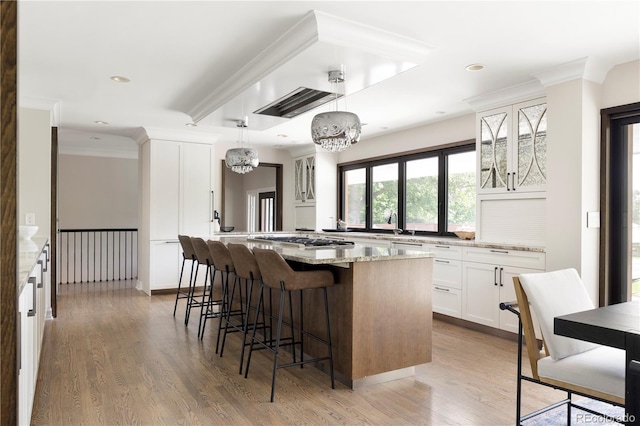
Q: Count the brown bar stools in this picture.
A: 5